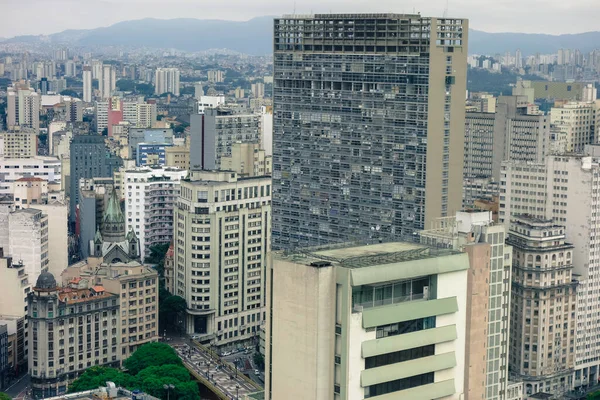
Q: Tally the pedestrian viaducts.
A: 1